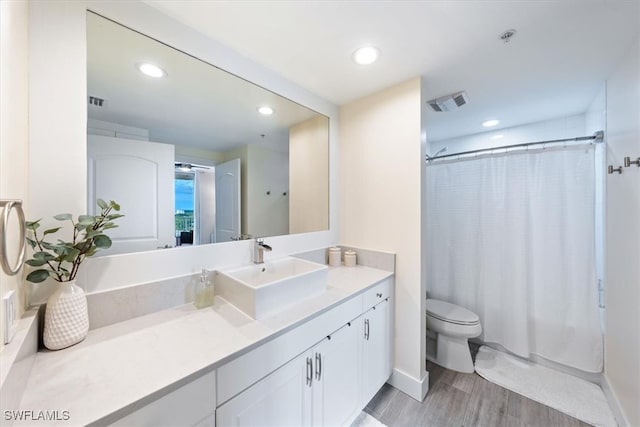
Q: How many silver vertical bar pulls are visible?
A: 3